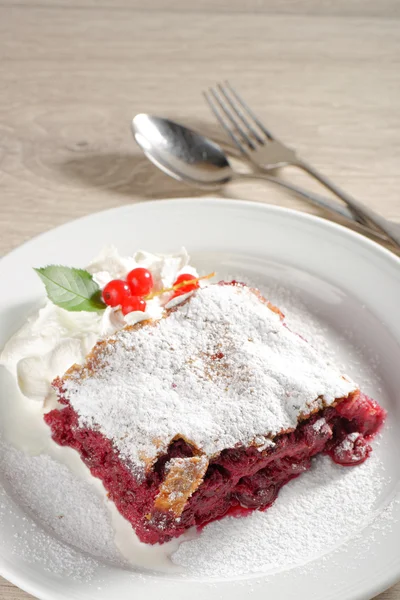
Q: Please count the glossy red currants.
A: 4